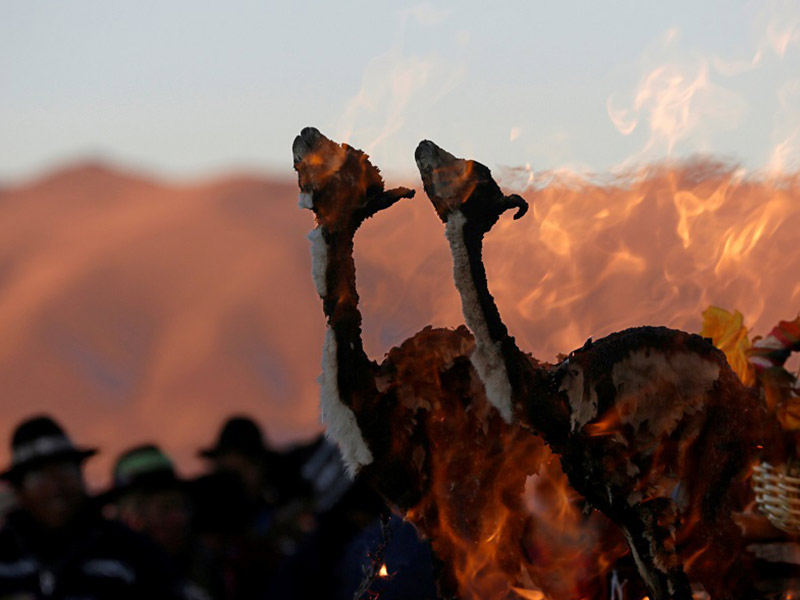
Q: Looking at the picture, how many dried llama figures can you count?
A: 2